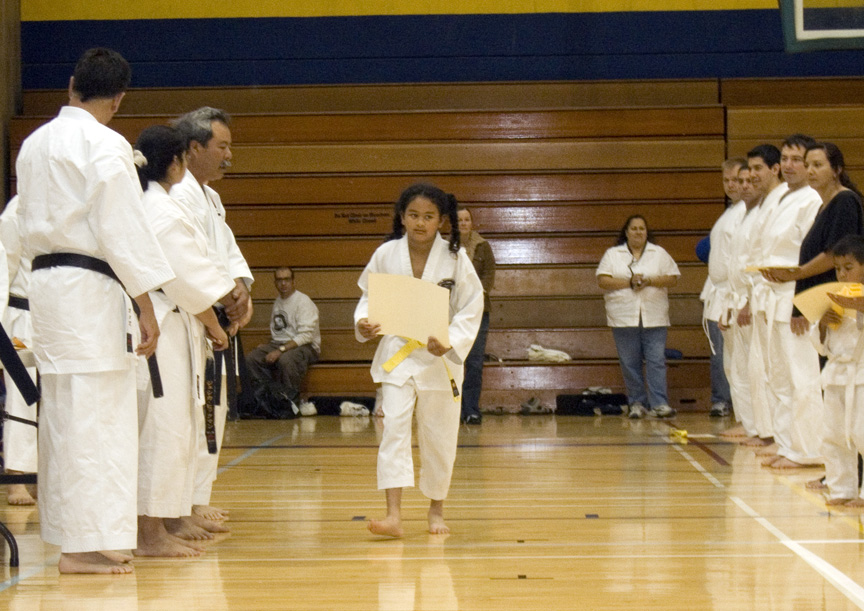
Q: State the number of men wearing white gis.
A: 6